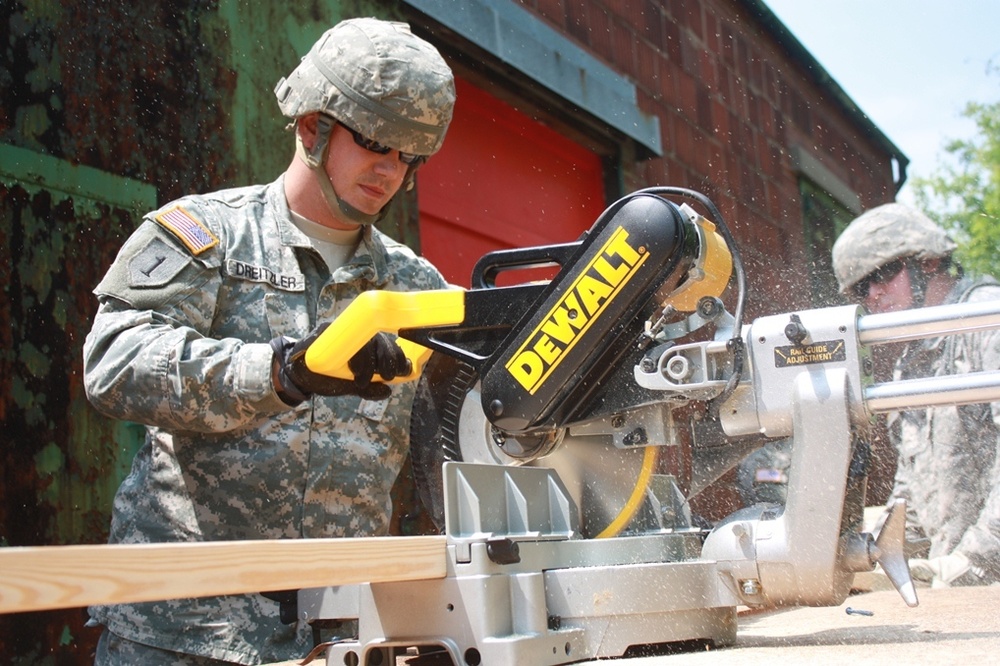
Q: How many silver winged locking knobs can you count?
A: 1